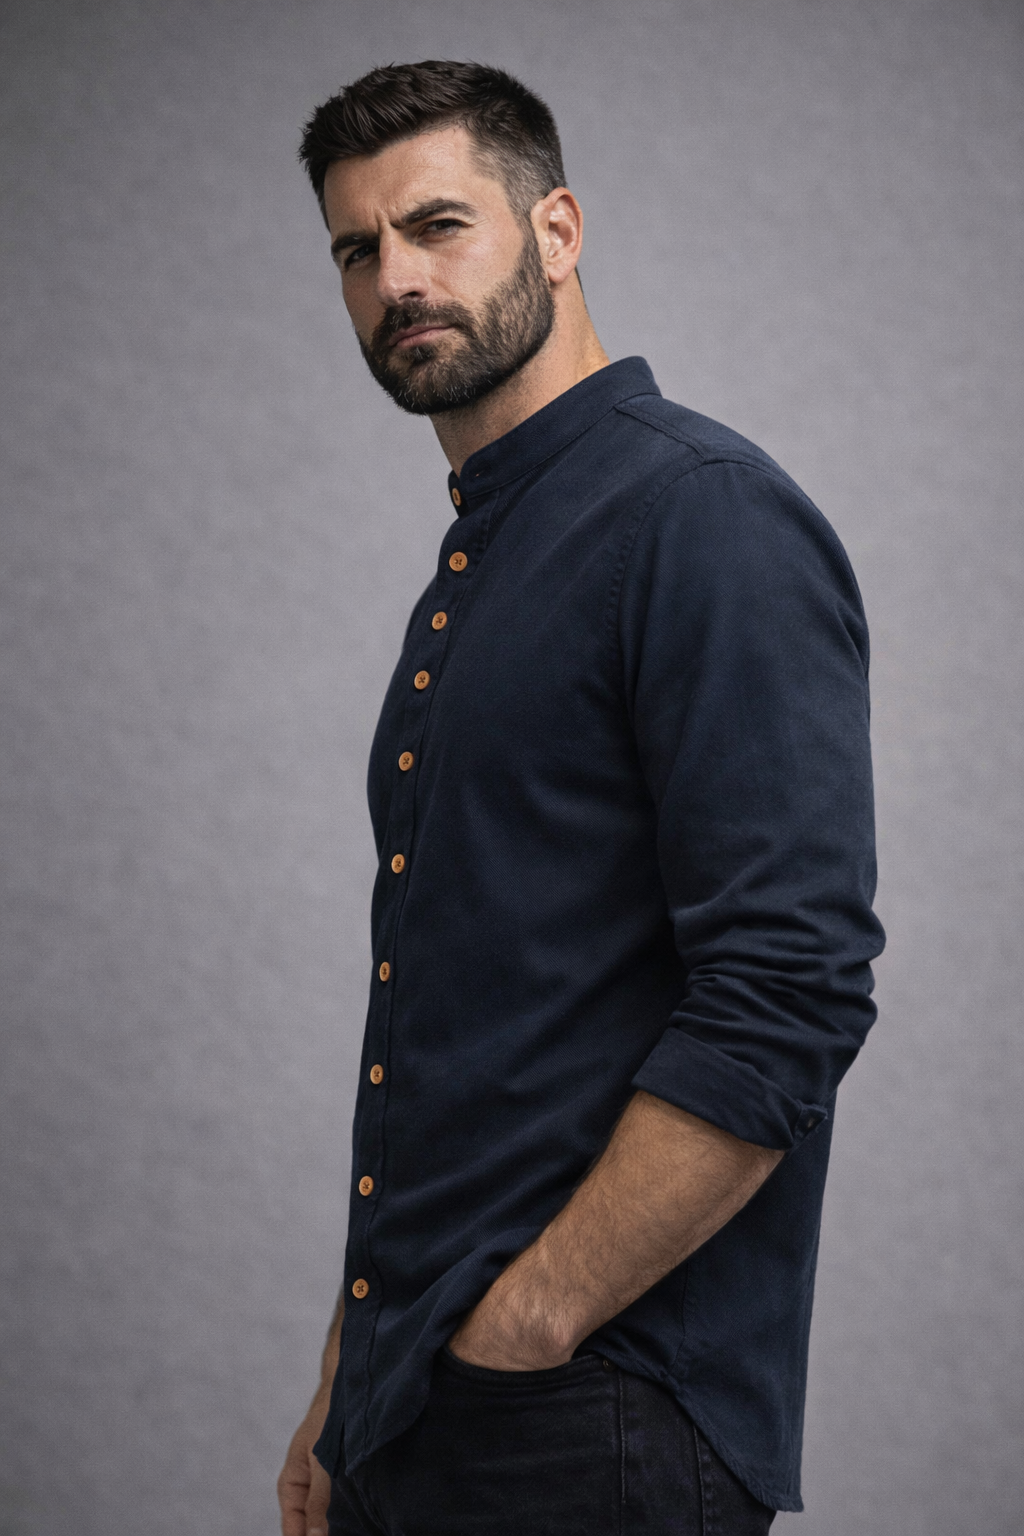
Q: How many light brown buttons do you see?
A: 10